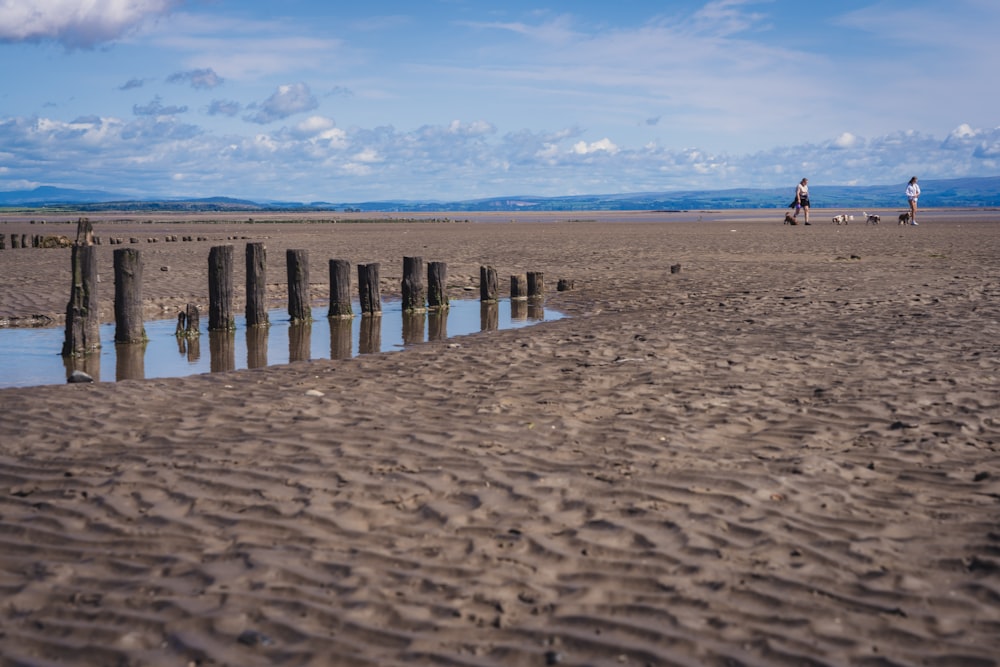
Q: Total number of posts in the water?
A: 13